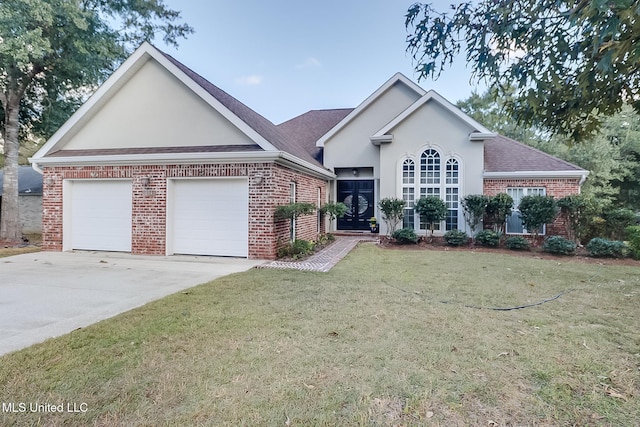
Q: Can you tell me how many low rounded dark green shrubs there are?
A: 6